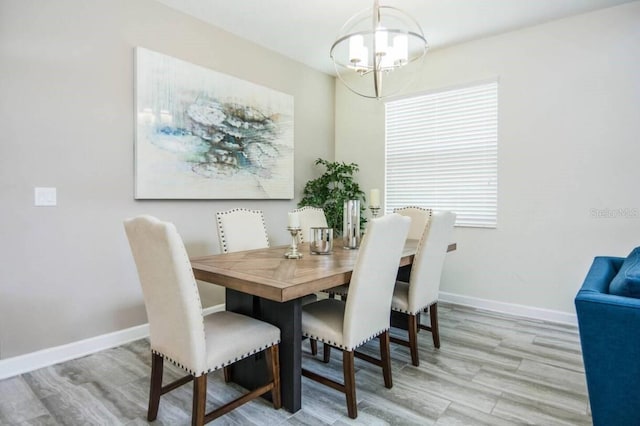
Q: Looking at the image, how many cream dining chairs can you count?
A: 6